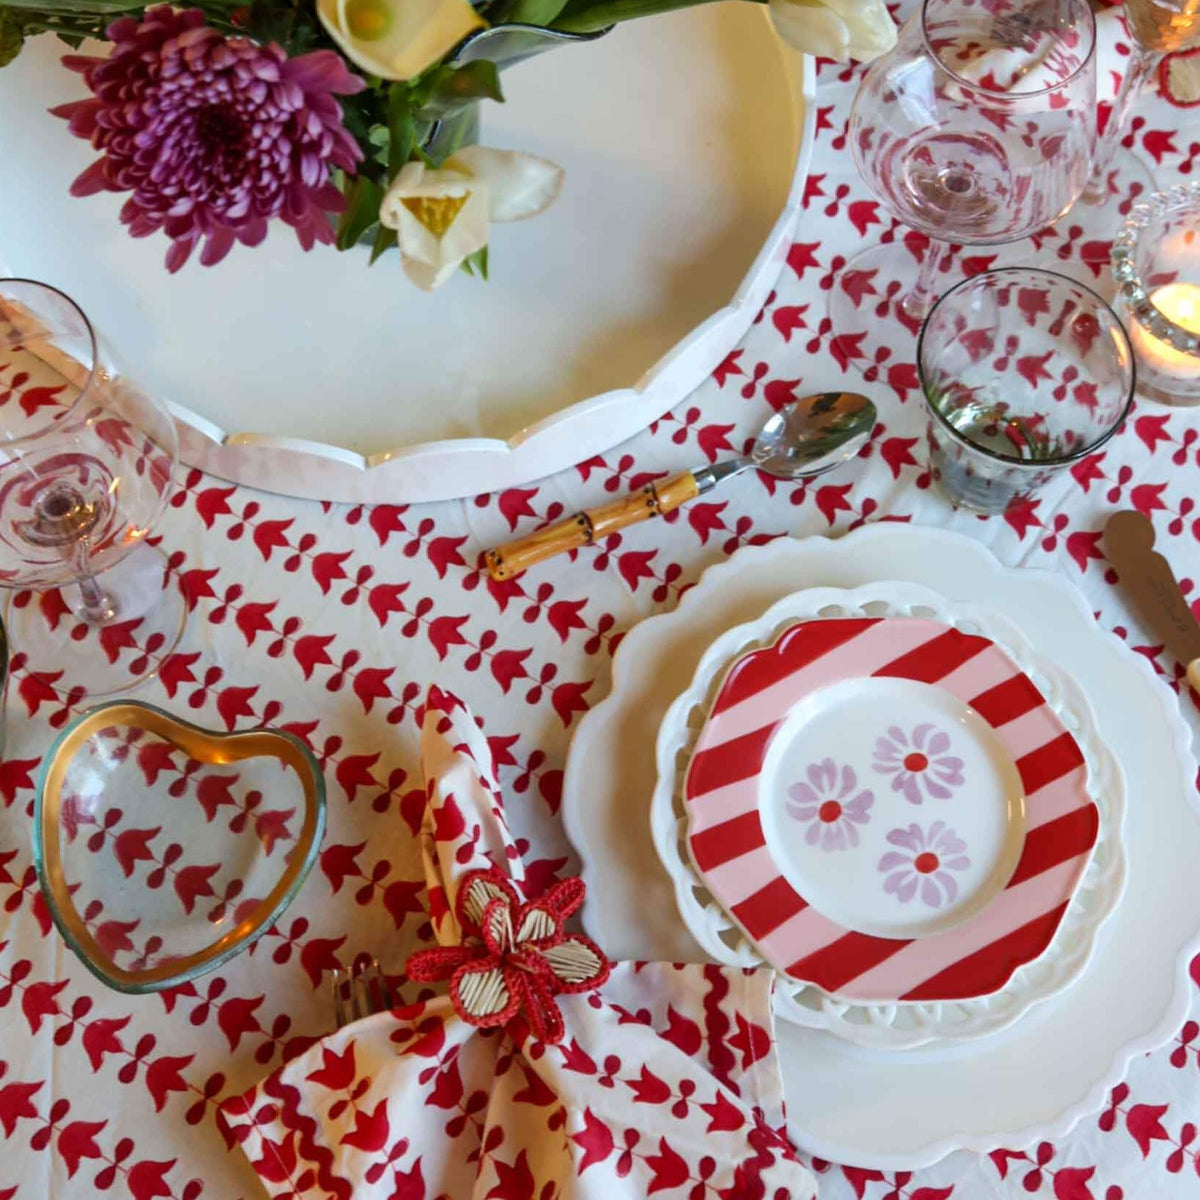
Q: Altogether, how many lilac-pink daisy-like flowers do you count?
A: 3